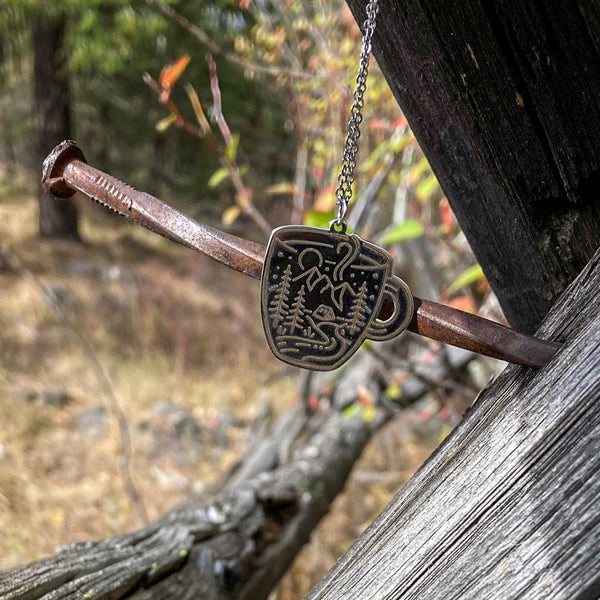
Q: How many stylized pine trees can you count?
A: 3